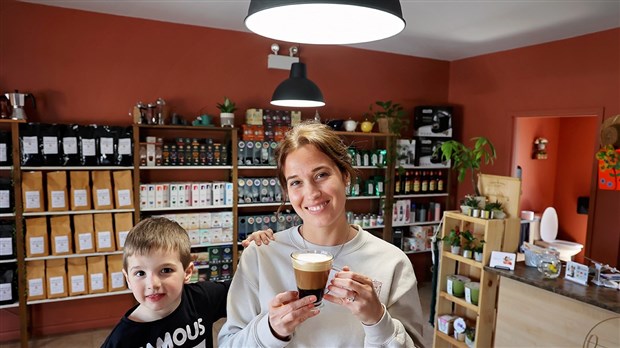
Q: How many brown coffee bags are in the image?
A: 15